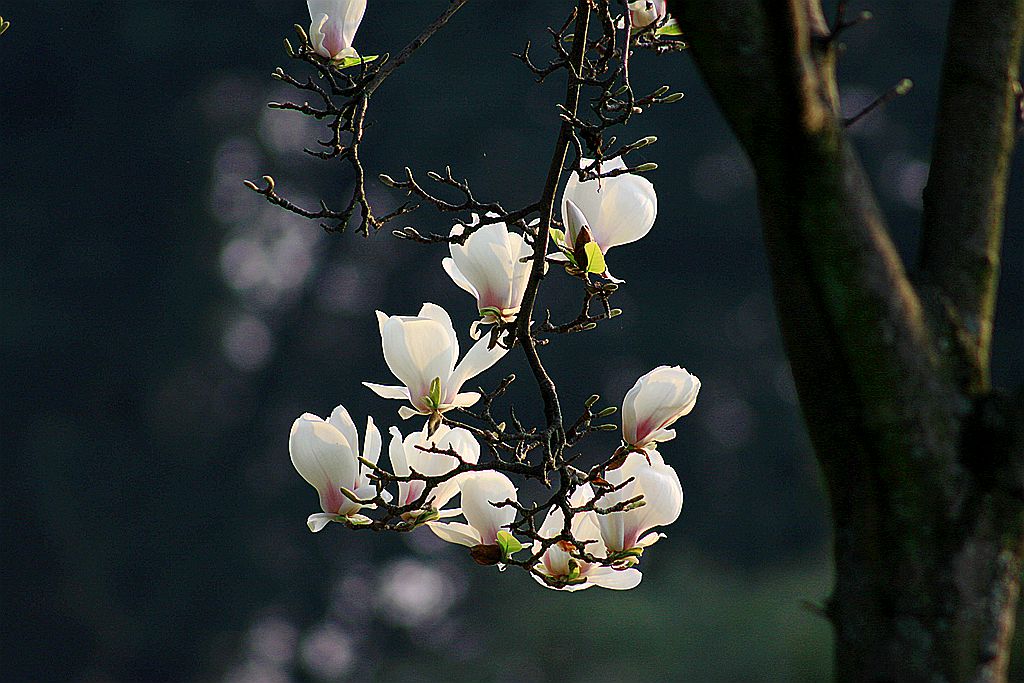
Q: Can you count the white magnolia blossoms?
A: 11